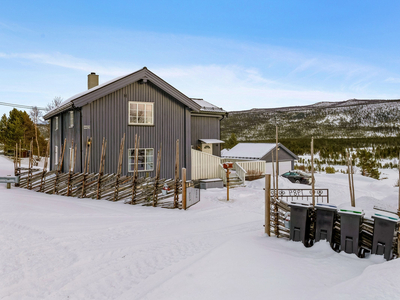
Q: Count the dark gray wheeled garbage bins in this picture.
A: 4